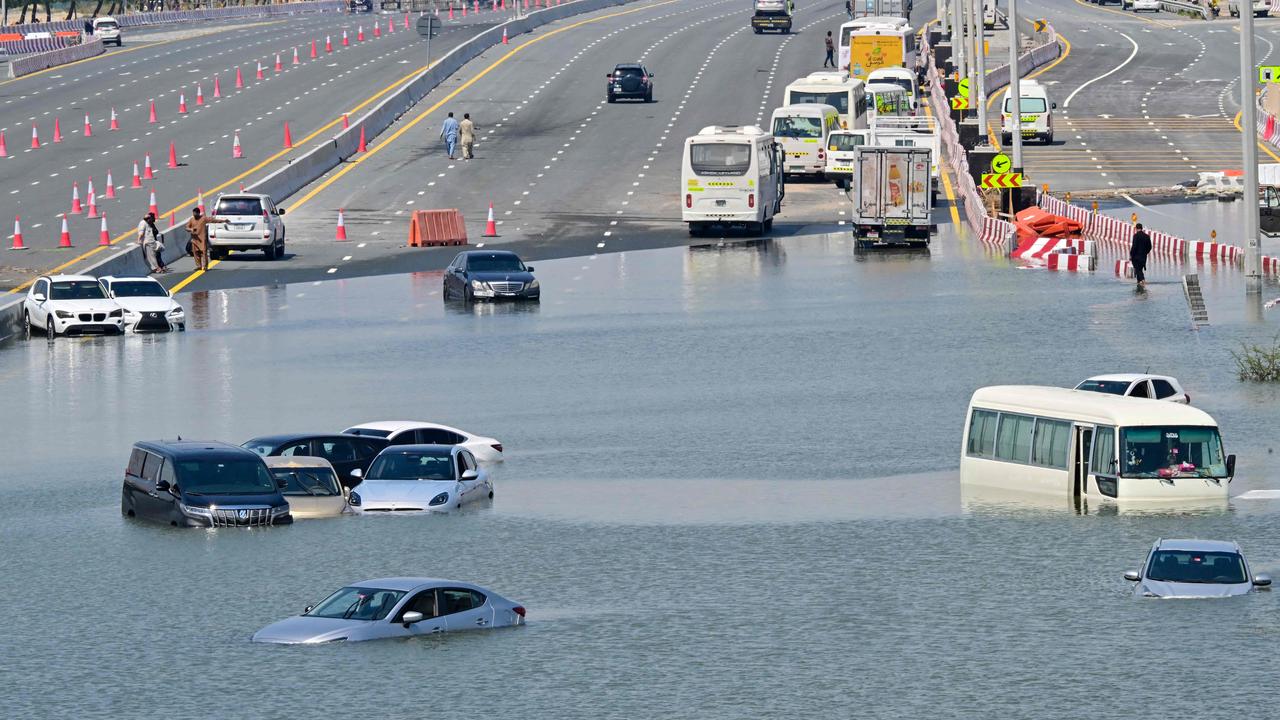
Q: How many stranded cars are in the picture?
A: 11